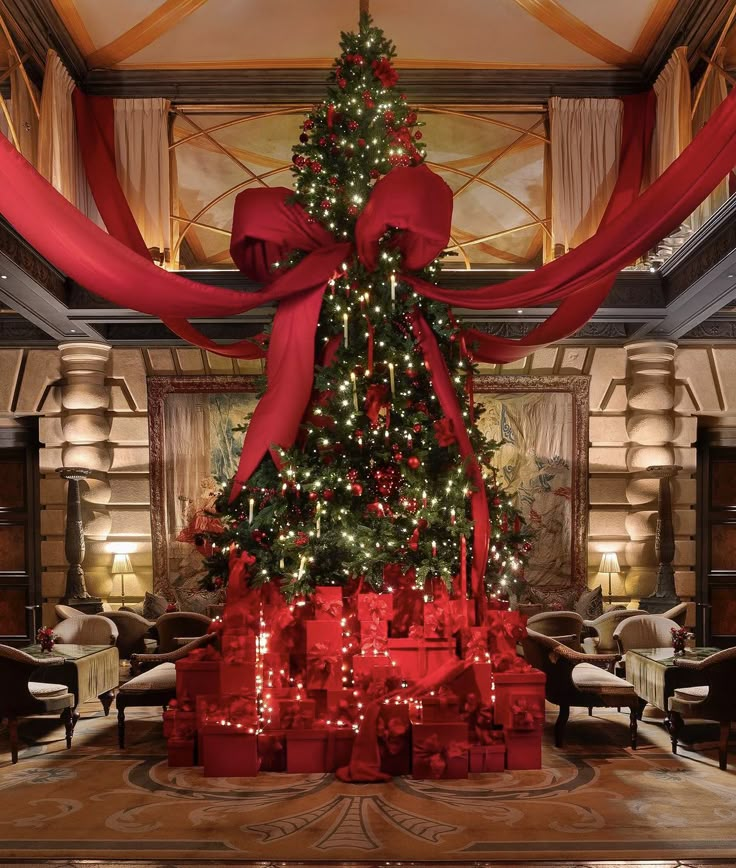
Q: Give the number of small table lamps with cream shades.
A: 2